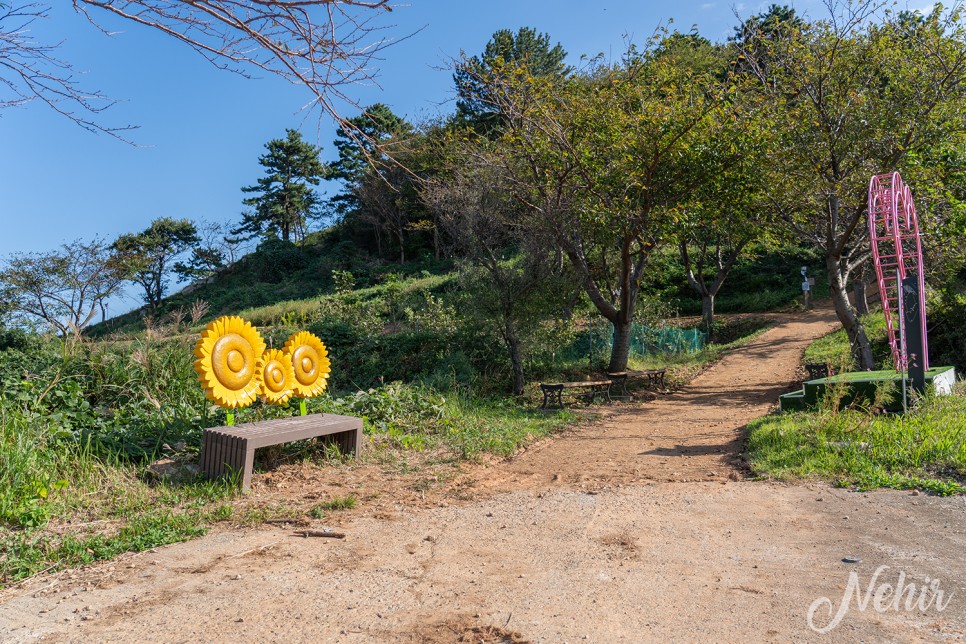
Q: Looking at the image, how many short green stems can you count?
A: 2